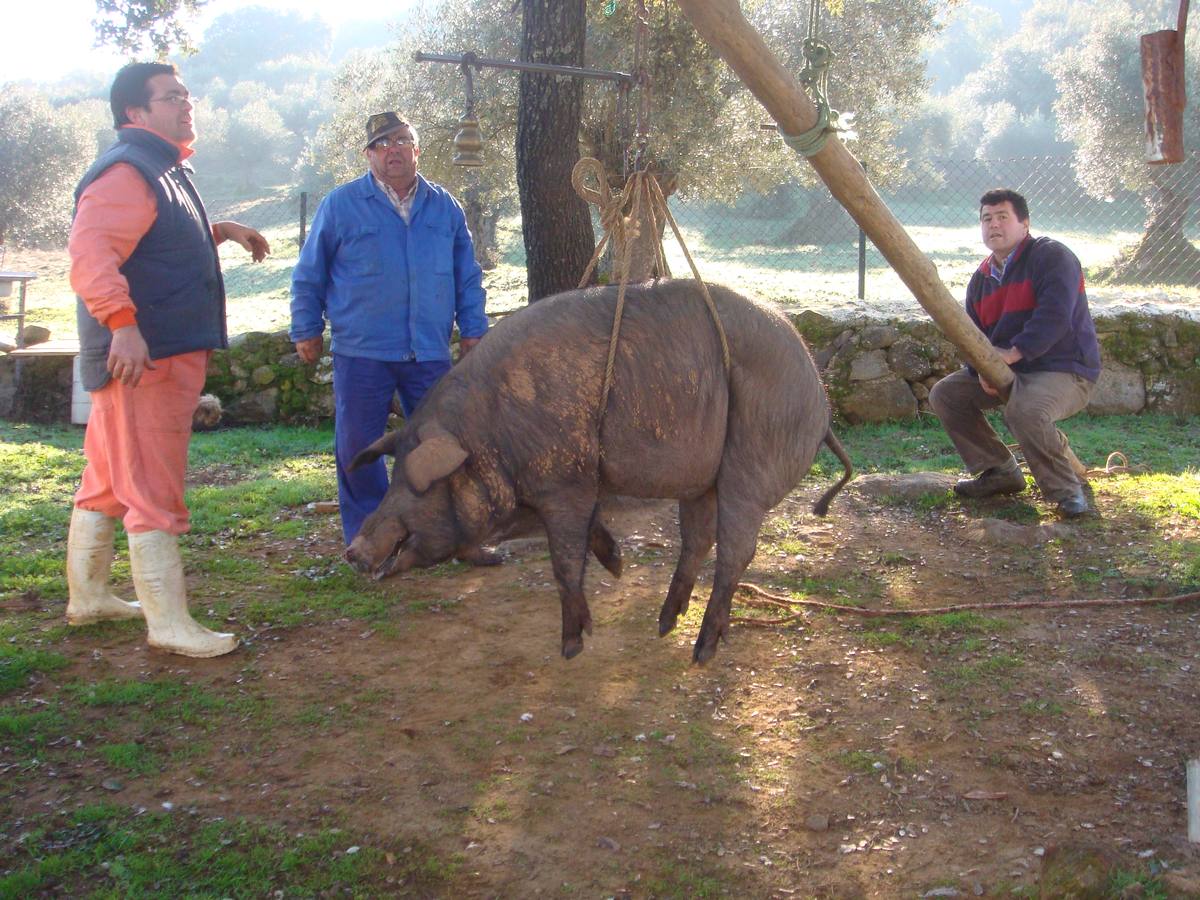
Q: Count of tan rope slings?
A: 2